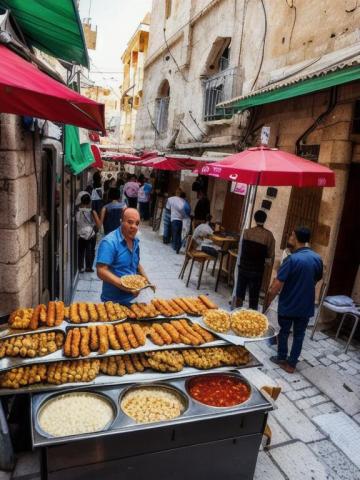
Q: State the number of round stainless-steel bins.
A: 3